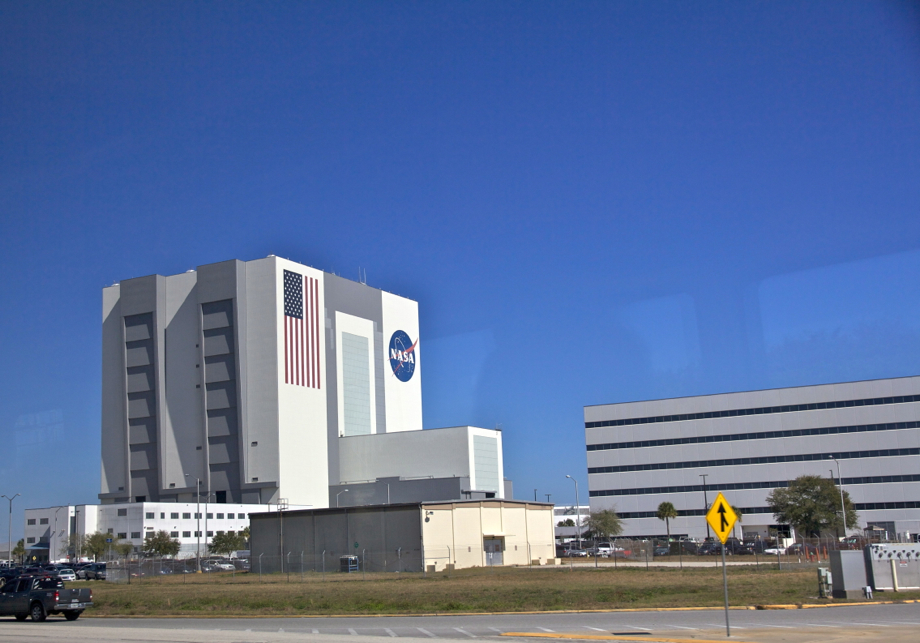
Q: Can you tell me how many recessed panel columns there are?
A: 2